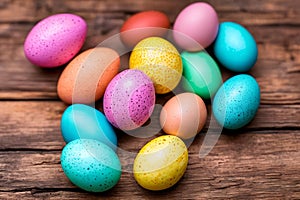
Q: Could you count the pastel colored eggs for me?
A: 13